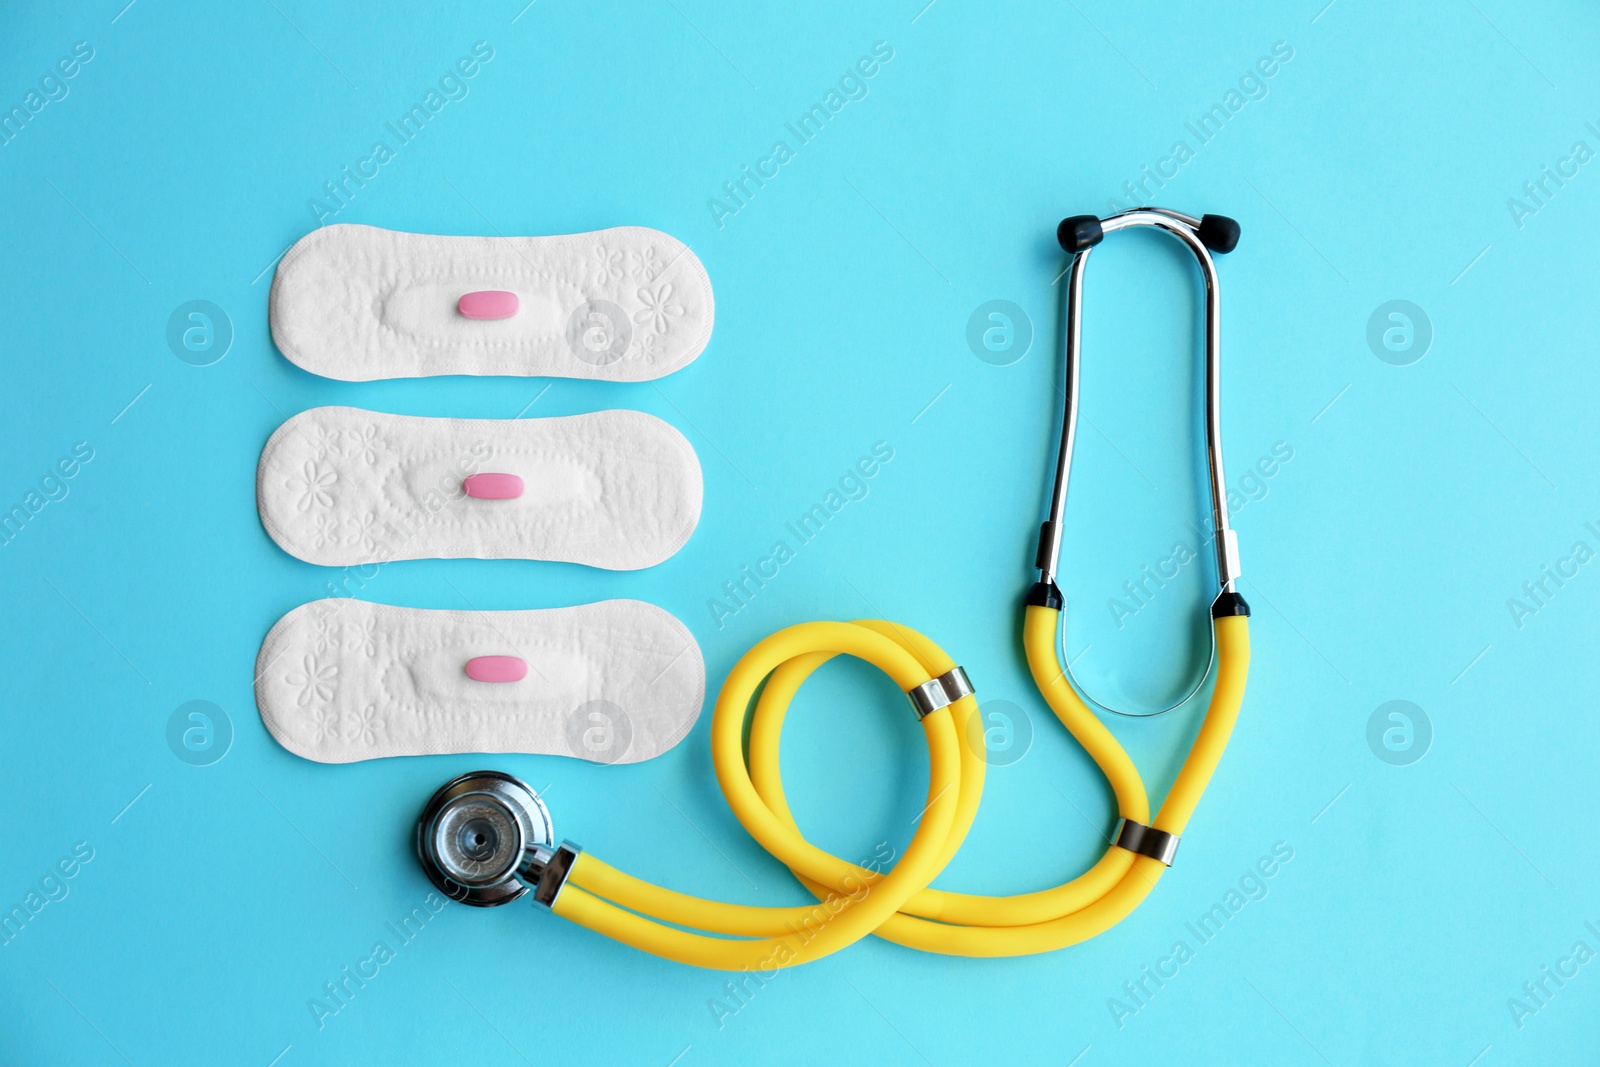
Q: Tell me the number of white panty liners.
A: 3